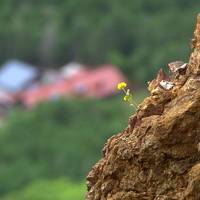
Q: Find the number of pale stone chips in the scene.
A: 2